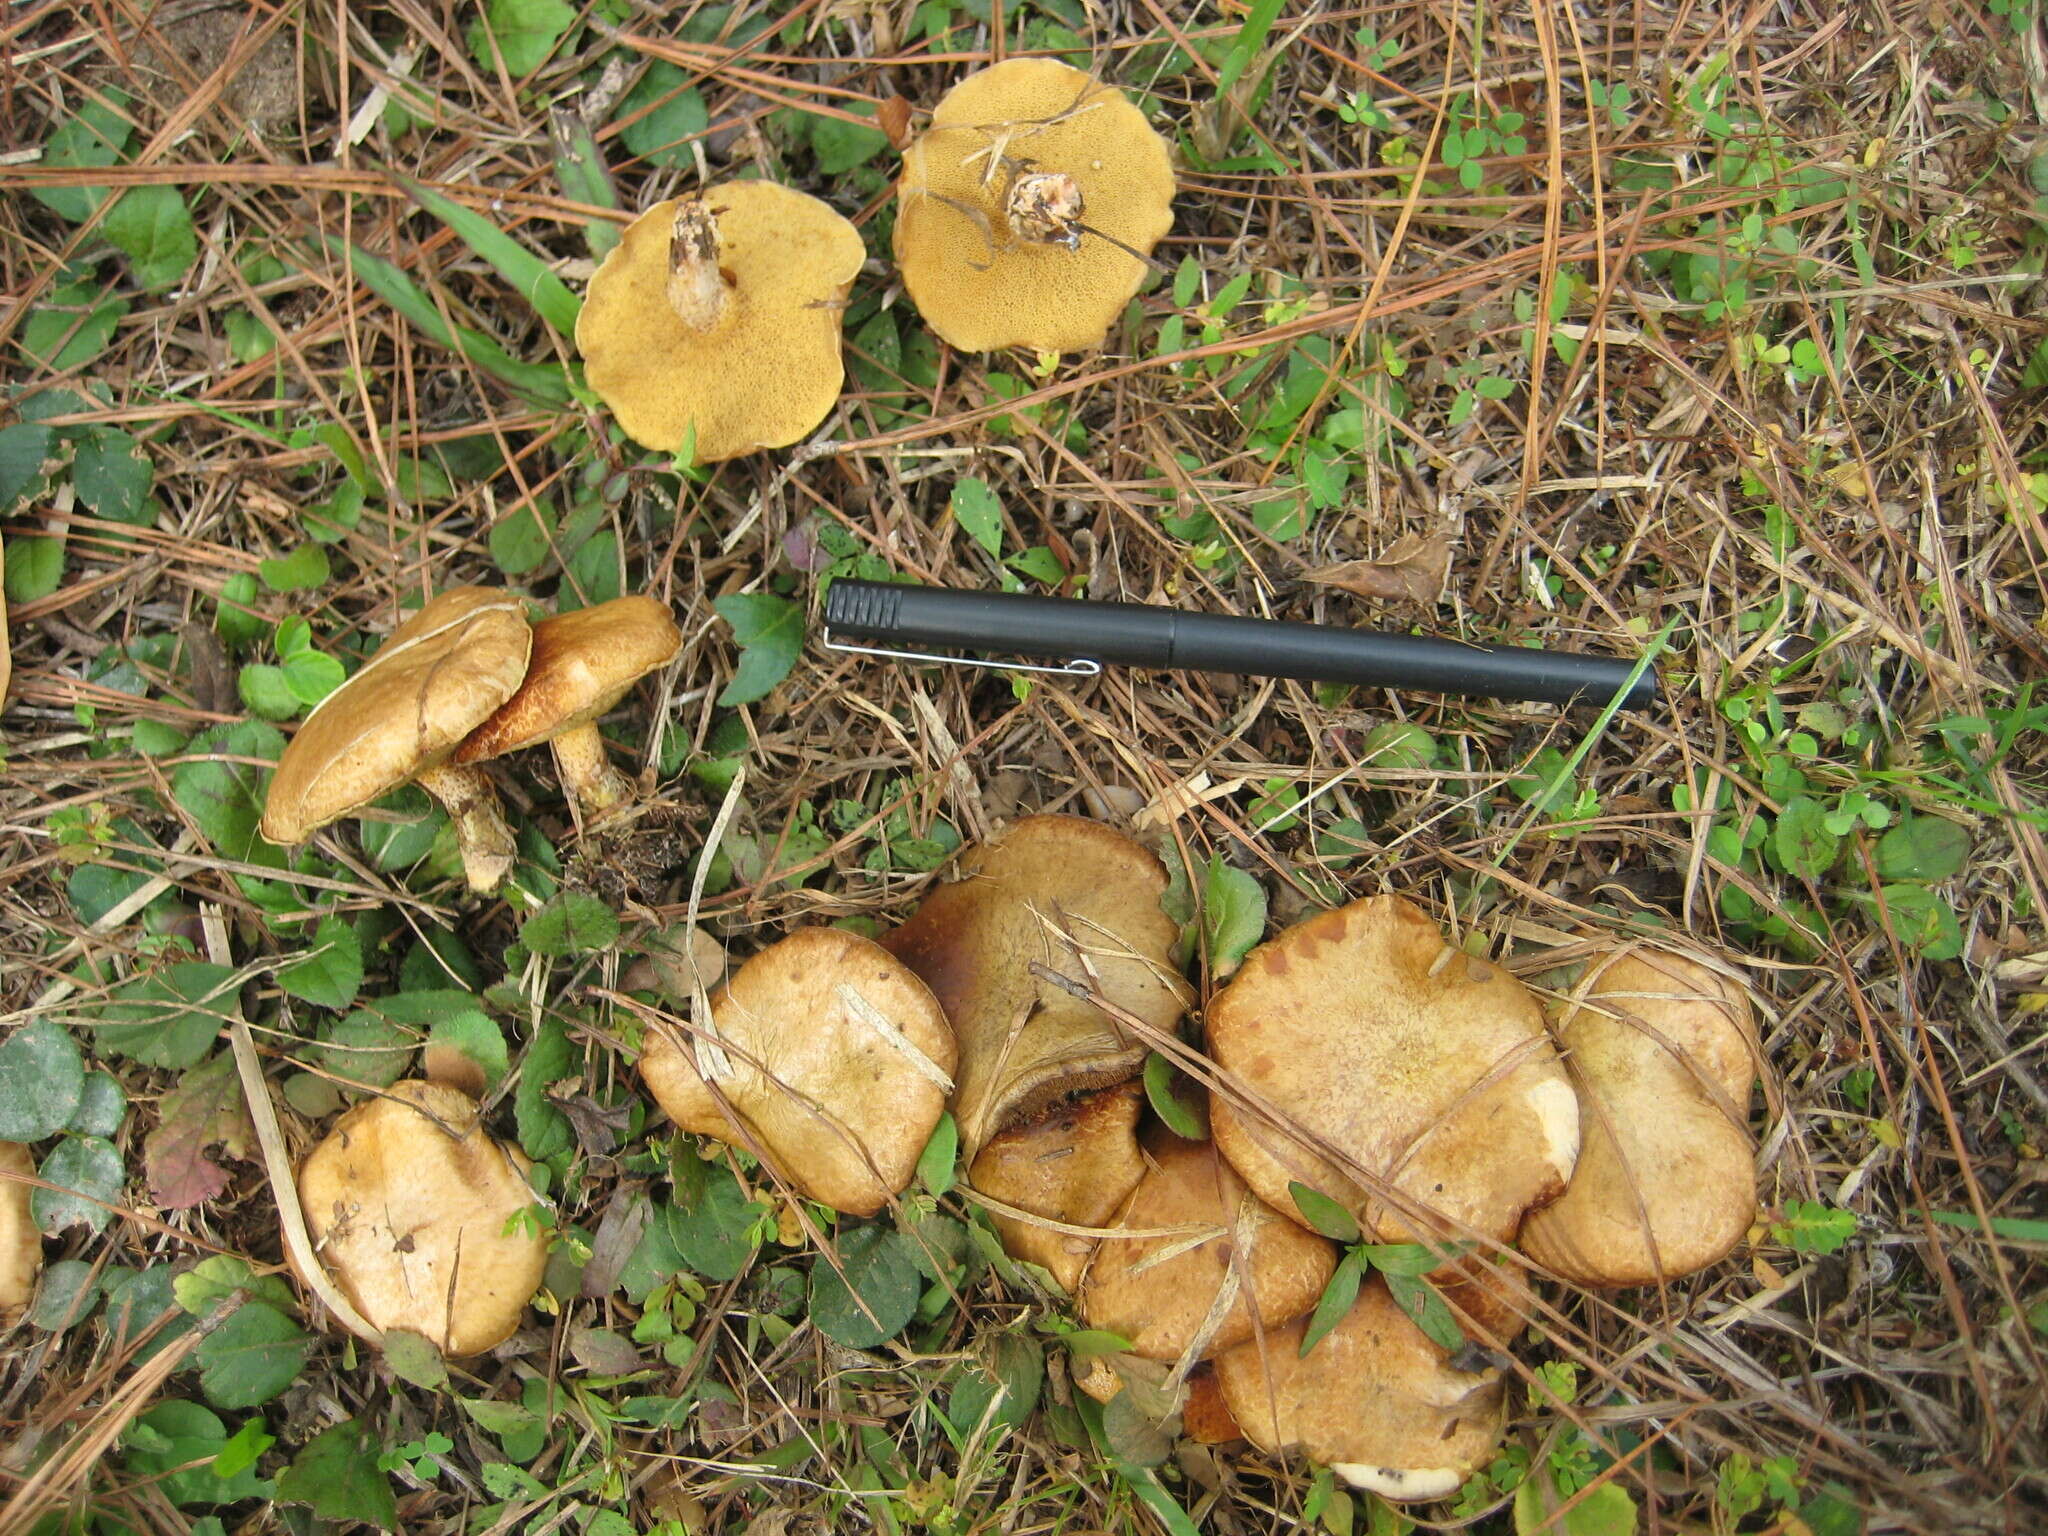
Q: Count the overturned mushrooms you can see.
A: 2